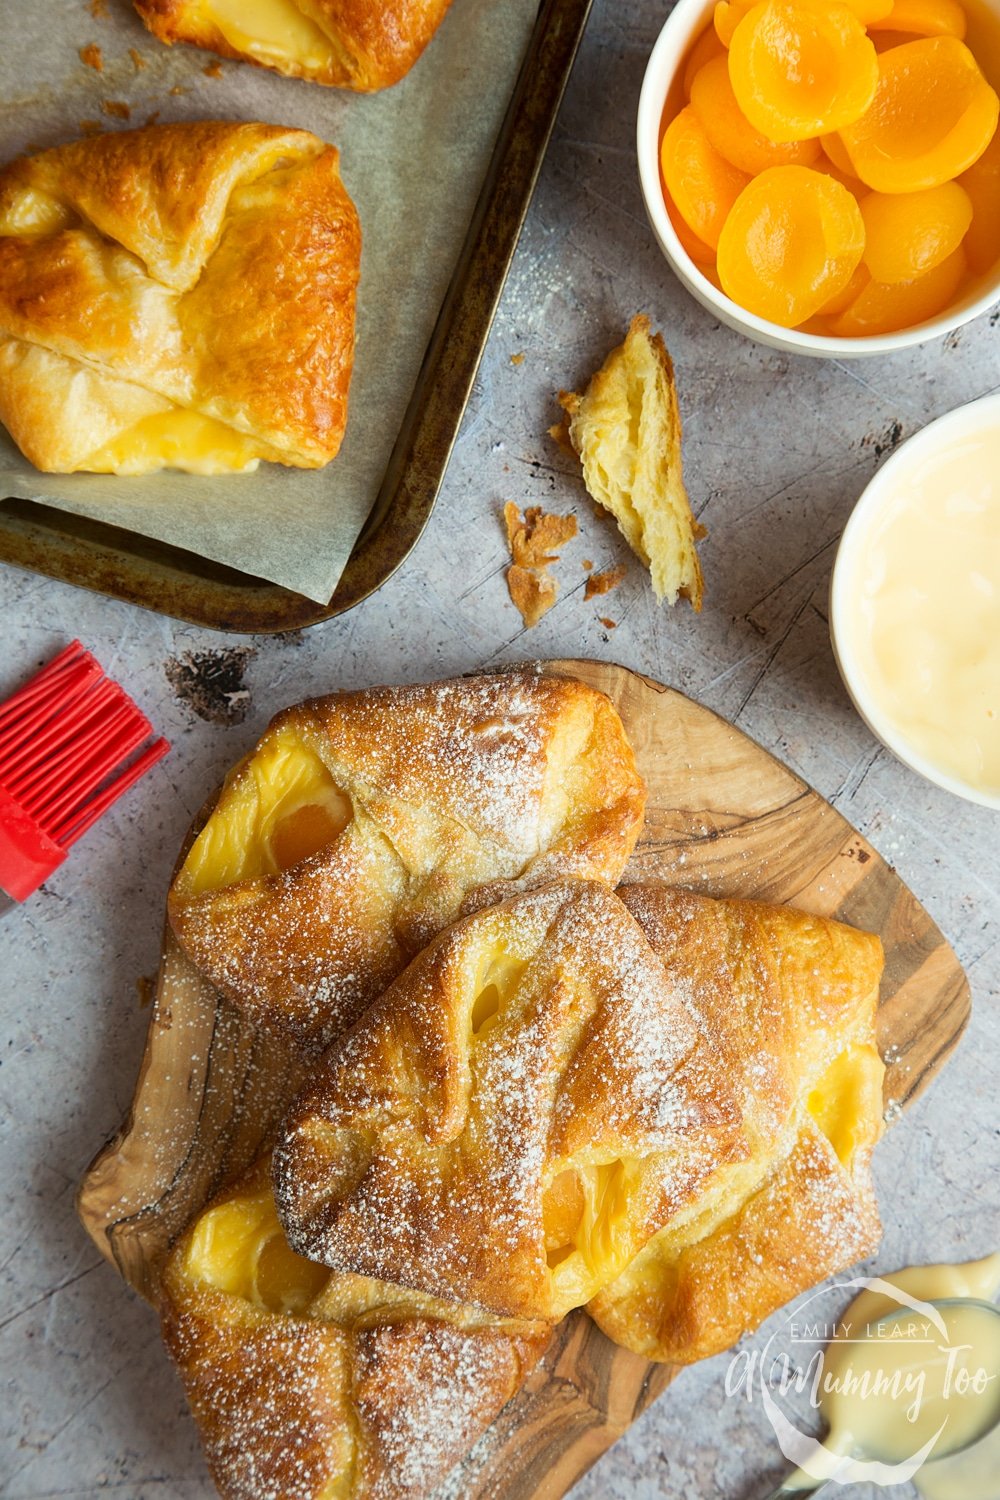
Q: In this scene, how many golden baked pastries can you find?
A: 6